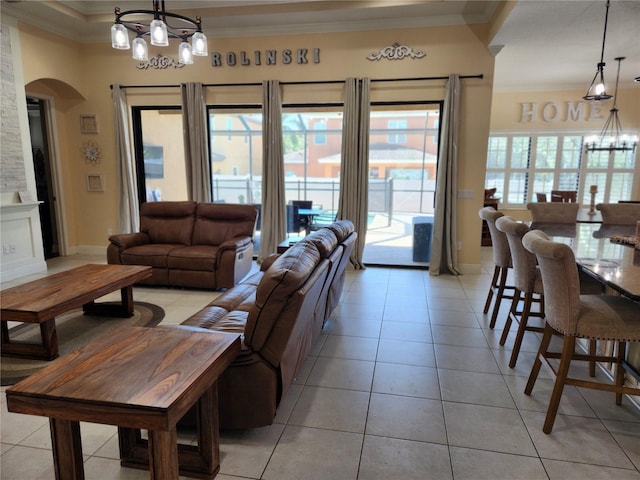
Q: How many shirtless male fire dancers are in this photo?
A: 0